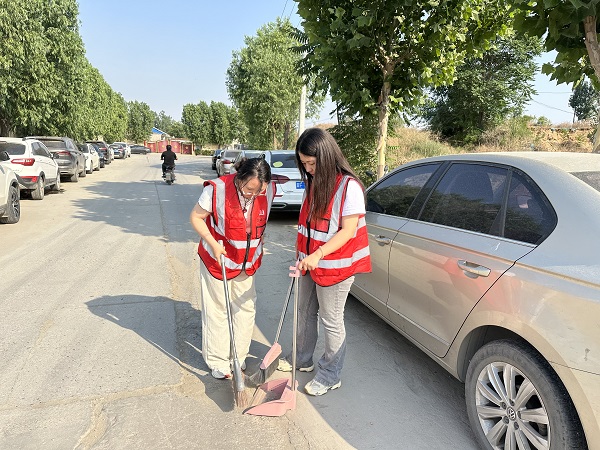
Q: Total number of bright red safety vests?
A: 2